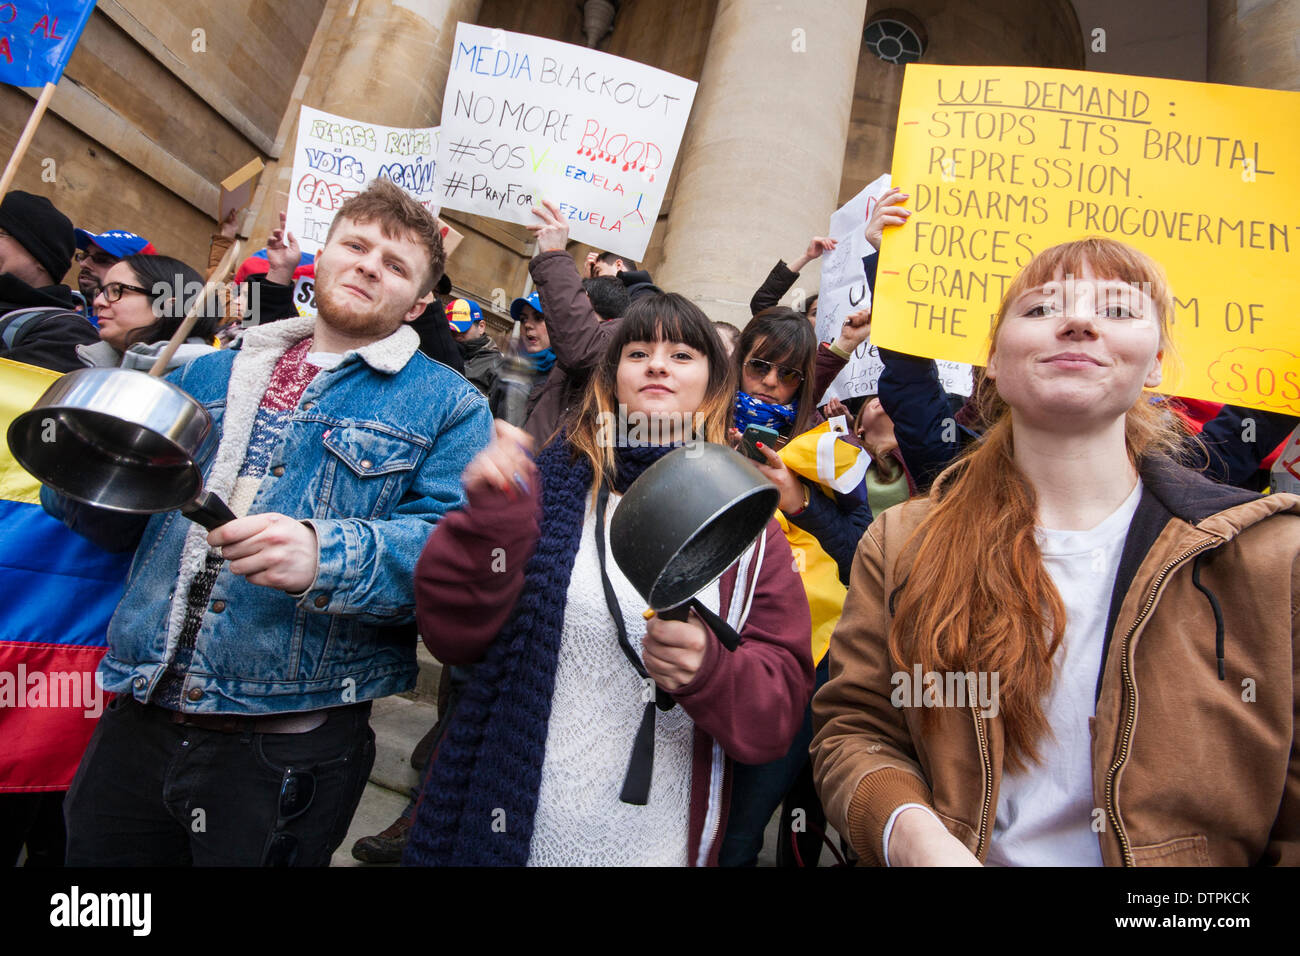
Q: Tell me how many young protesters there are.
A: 3